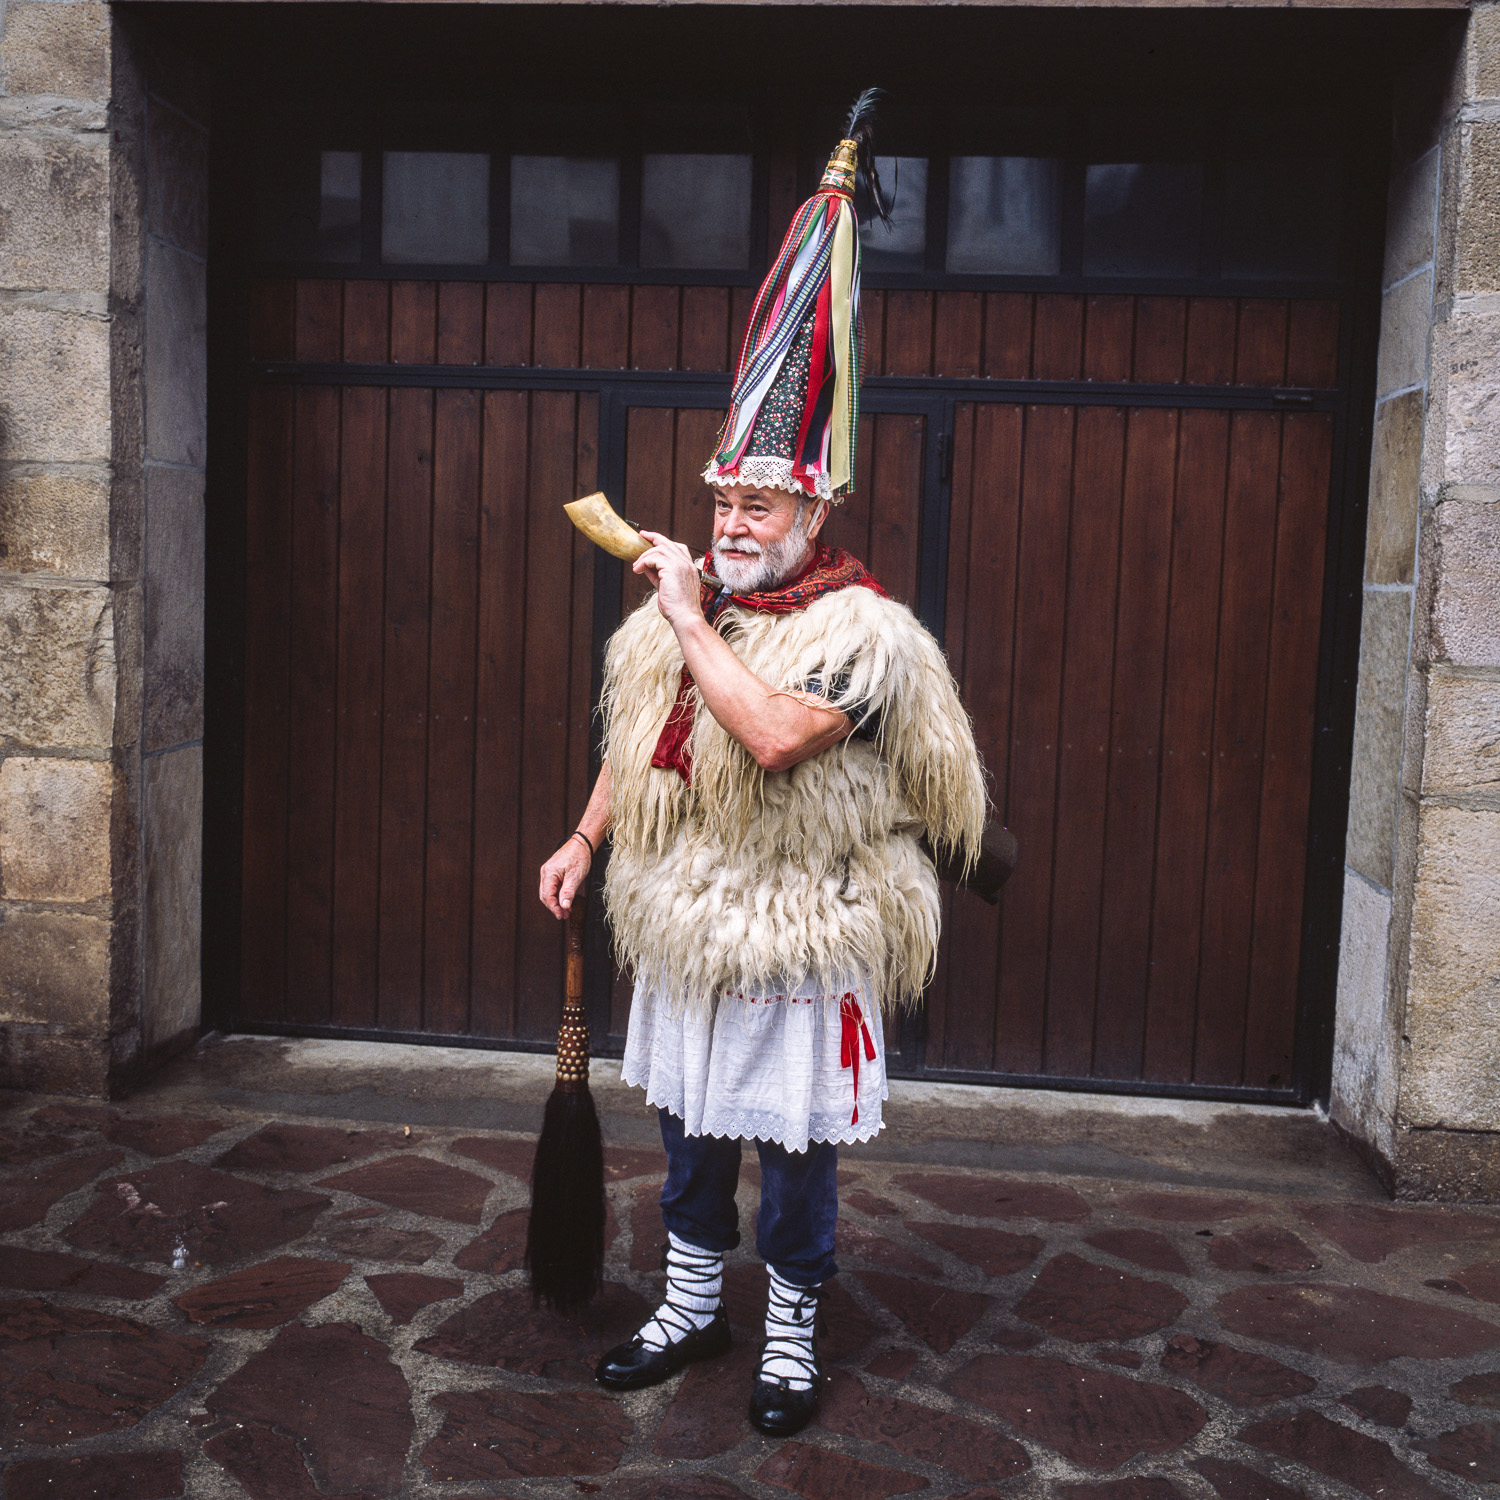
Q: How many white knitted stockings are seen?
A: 2